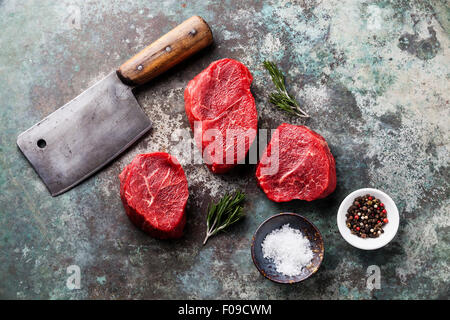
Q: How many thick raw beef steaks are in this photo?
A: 3